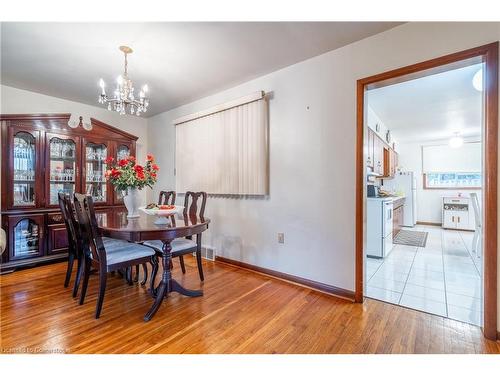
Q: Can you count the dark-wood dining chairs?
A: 4